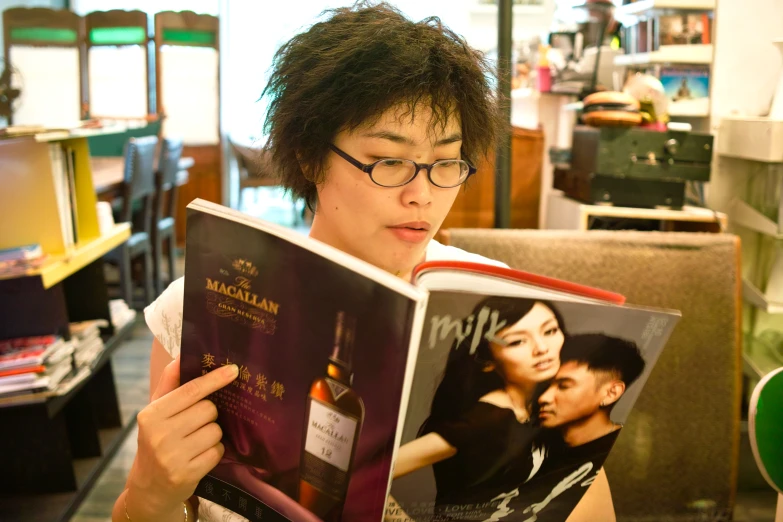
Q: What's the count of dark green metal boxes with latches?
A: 2